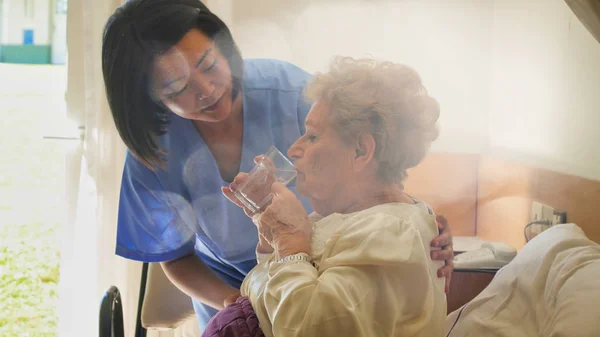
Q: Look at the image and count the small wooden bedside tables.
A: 1